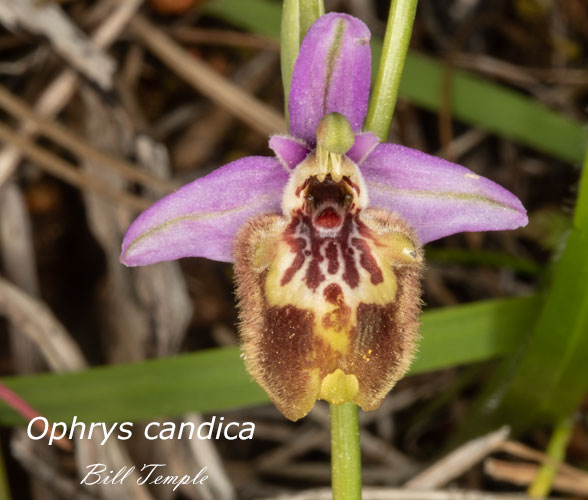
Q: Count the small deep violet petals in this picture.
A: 2